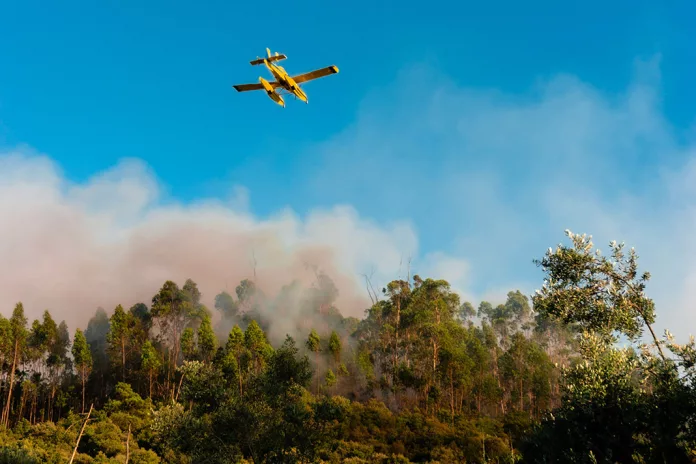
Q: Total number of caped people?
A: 0